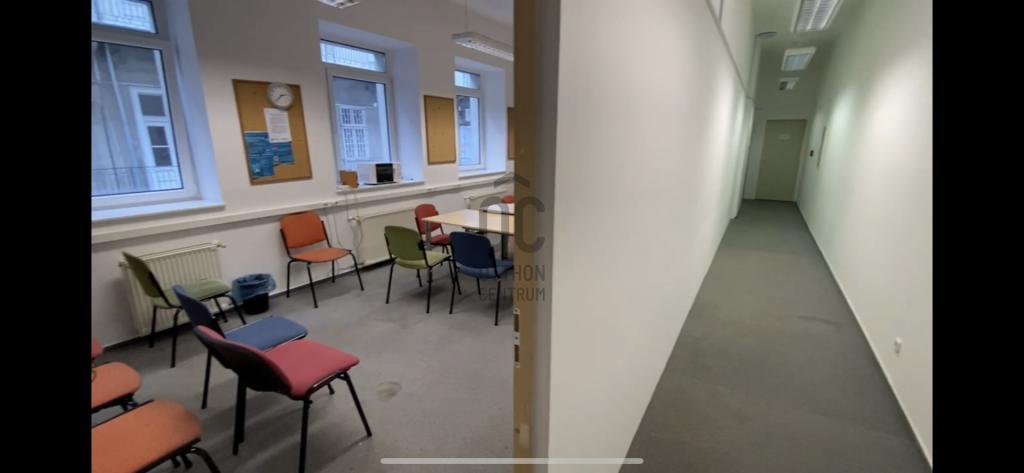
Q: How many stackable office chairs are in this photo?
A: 11